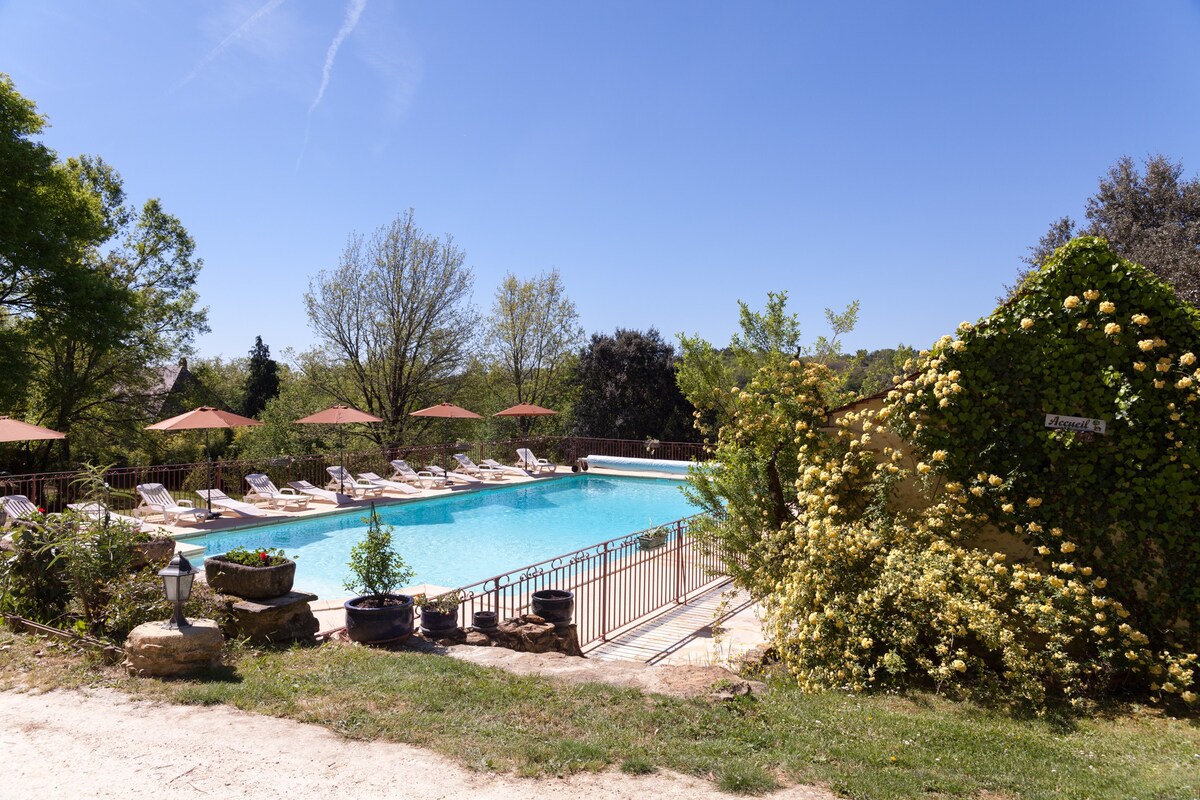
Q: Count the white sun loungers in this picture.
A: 13